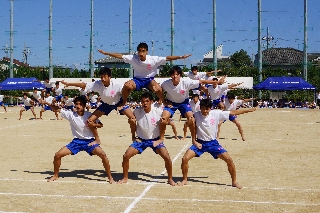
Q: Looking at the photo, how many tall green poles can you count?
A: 8